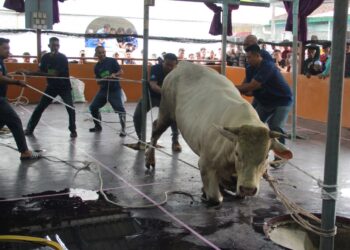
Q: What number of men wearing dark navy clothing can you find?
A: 6